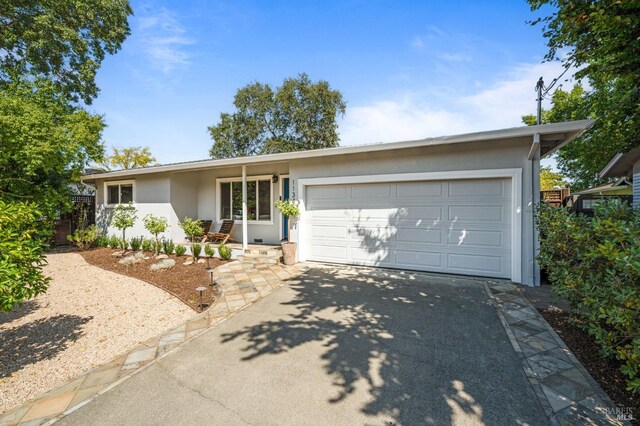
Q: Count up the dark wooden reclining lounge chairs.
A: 2